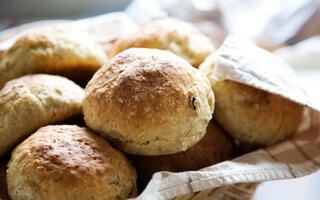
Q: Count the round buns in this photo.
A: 7